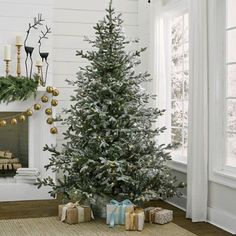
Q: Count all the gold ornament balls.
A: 12